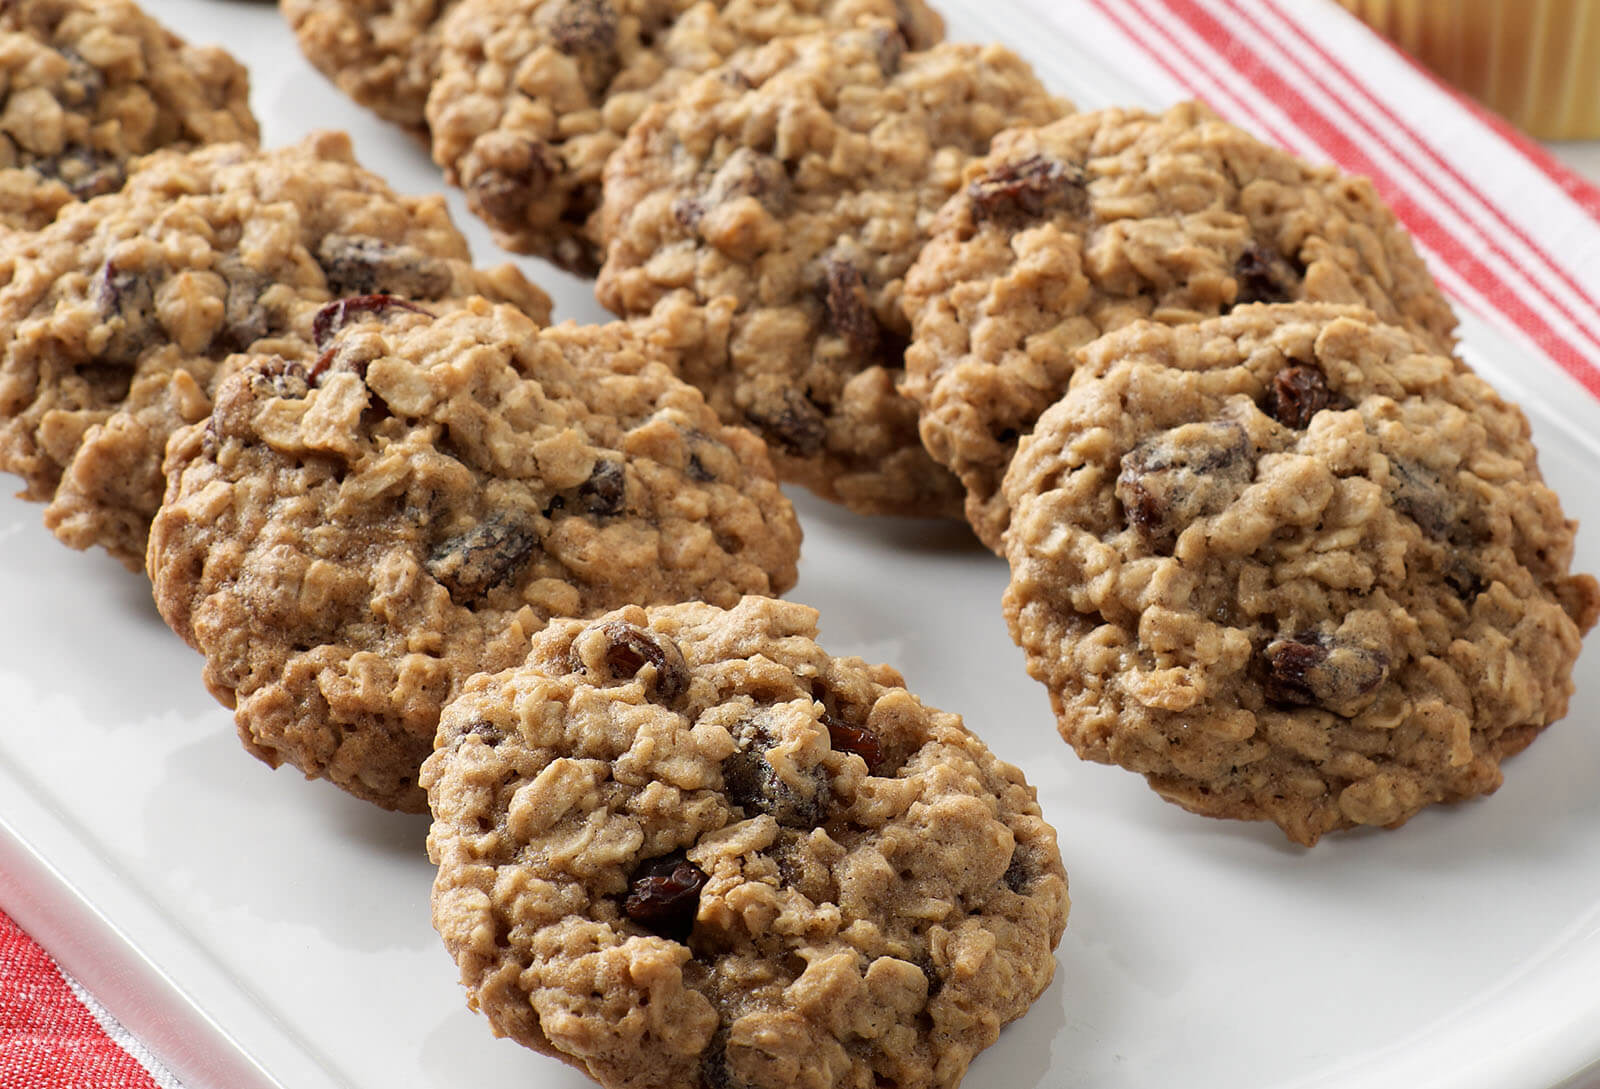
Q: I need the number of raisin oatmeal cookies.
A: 9